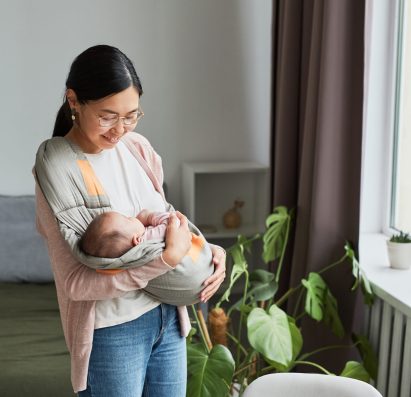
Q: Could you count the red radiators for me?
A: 0